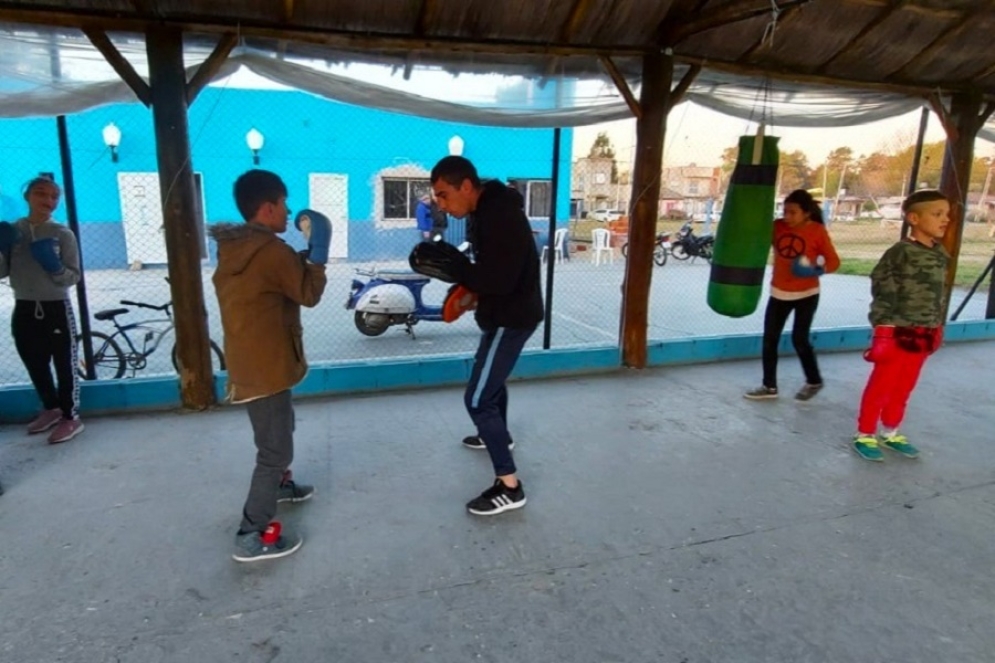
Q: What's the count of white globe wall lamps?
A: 3